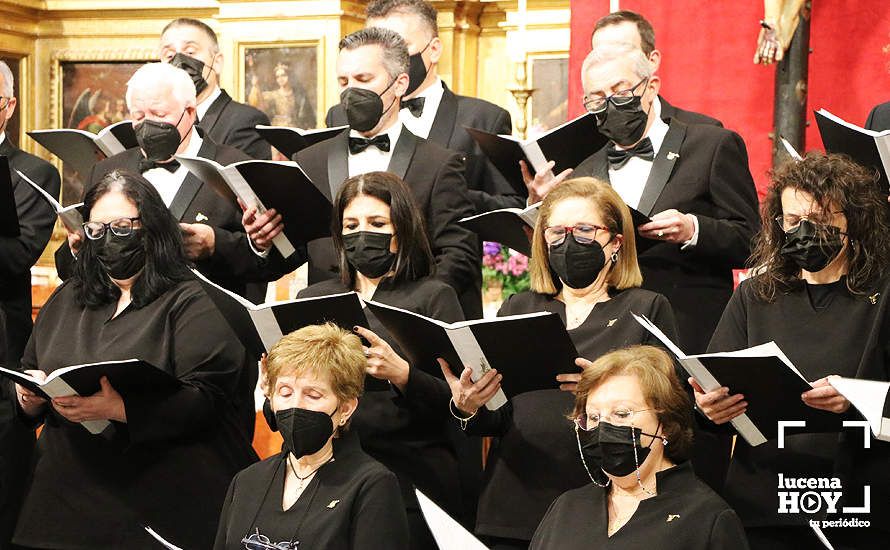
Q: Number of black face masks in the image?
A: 11